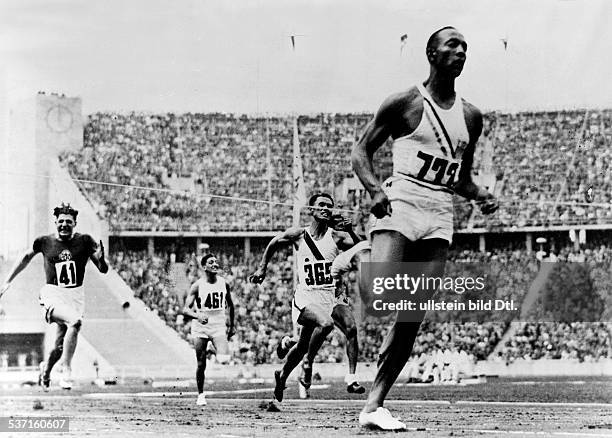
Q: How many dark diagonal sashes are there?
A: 2